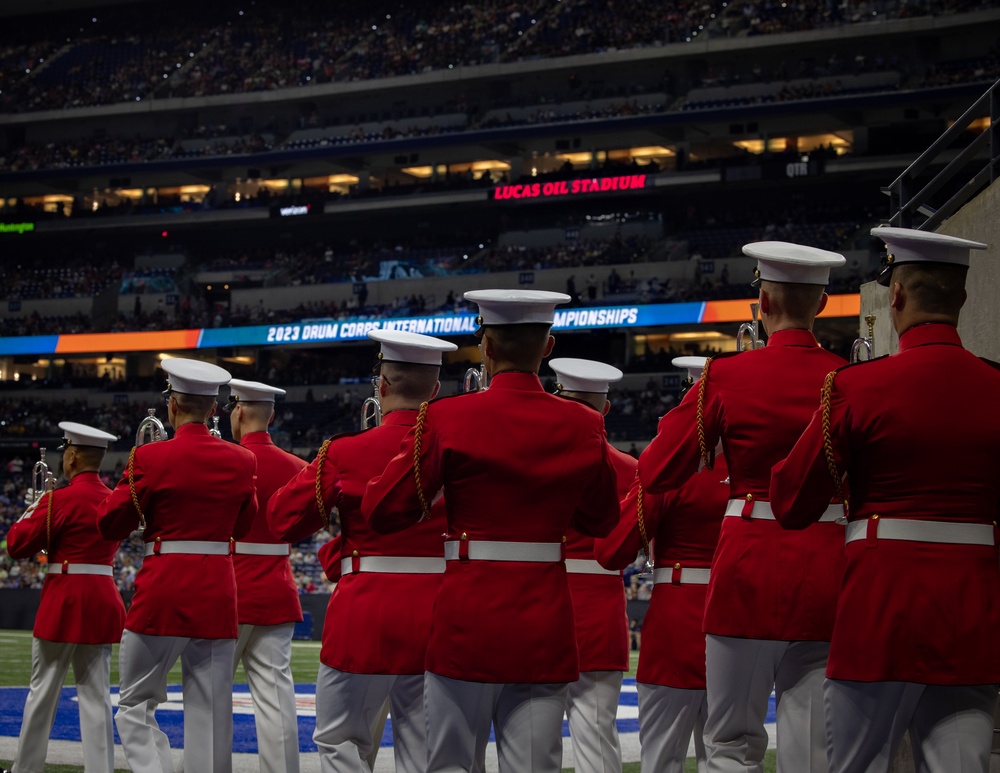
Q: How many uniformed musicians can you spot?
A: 9